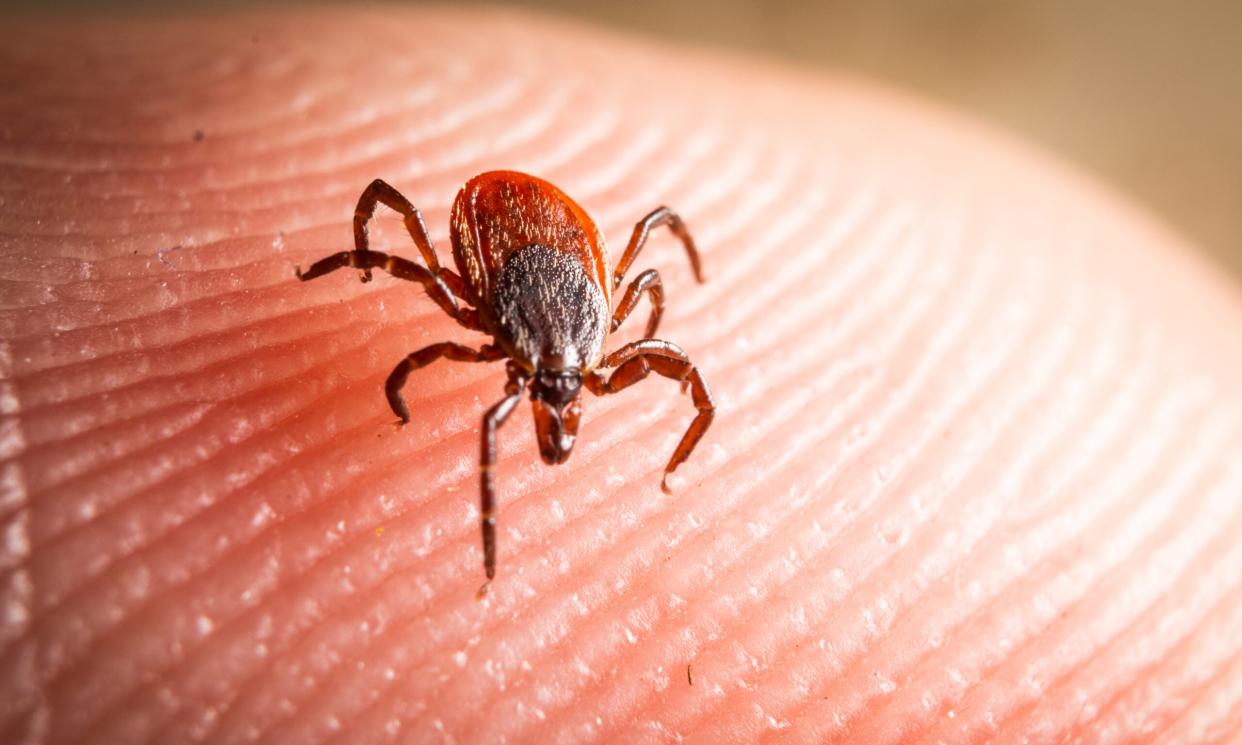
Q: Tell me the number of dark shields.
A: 1